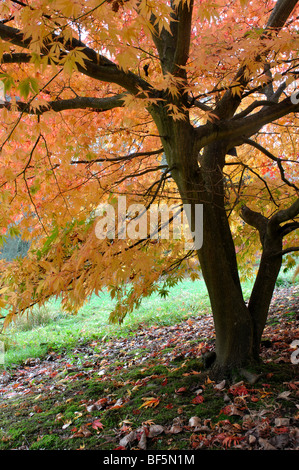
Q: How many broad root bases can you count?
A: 1